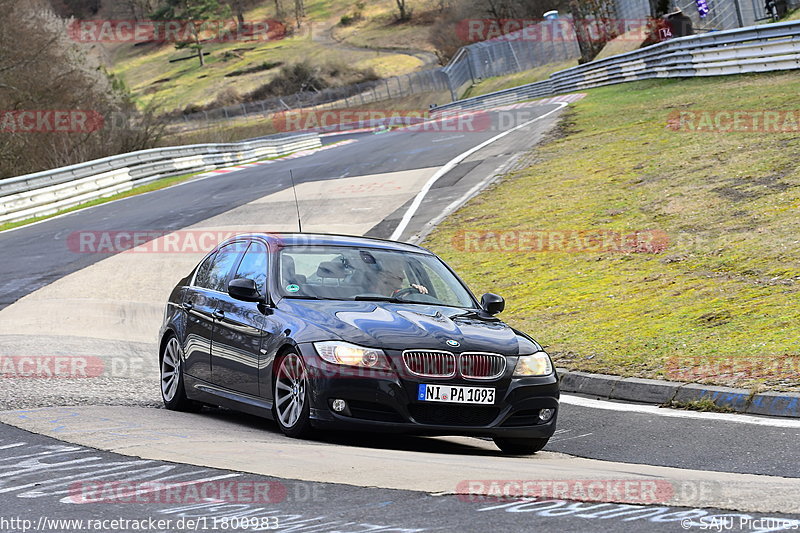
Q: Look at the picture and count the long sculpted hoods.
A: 1